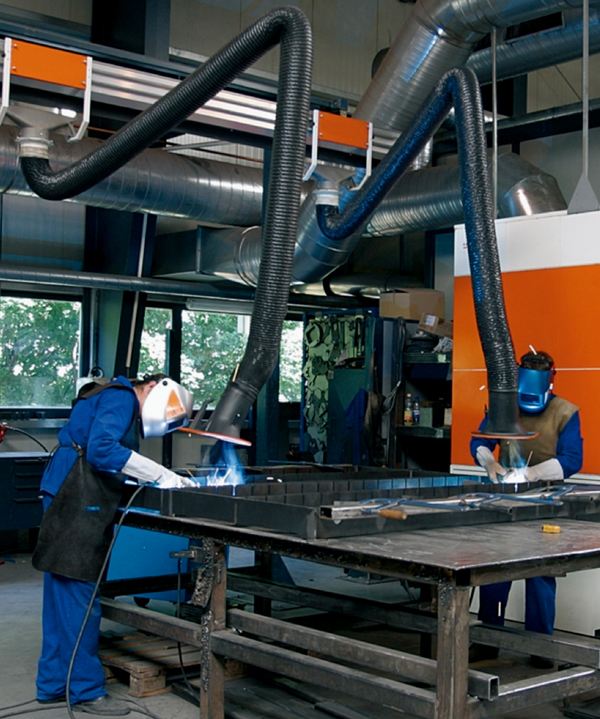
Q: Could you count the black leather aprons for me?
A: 1